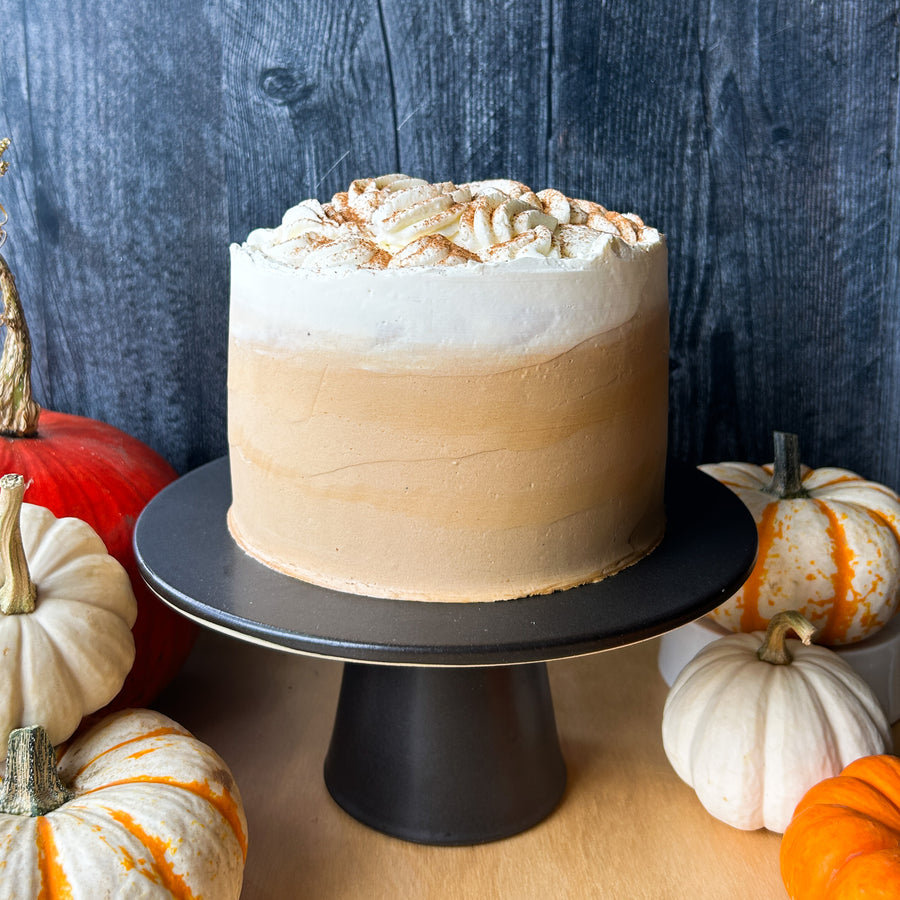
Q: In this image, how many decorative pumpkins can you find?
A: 6